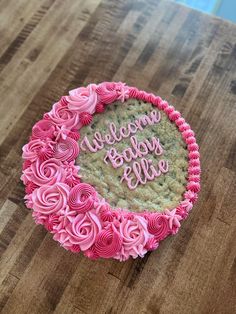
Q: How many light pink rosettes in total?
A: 7